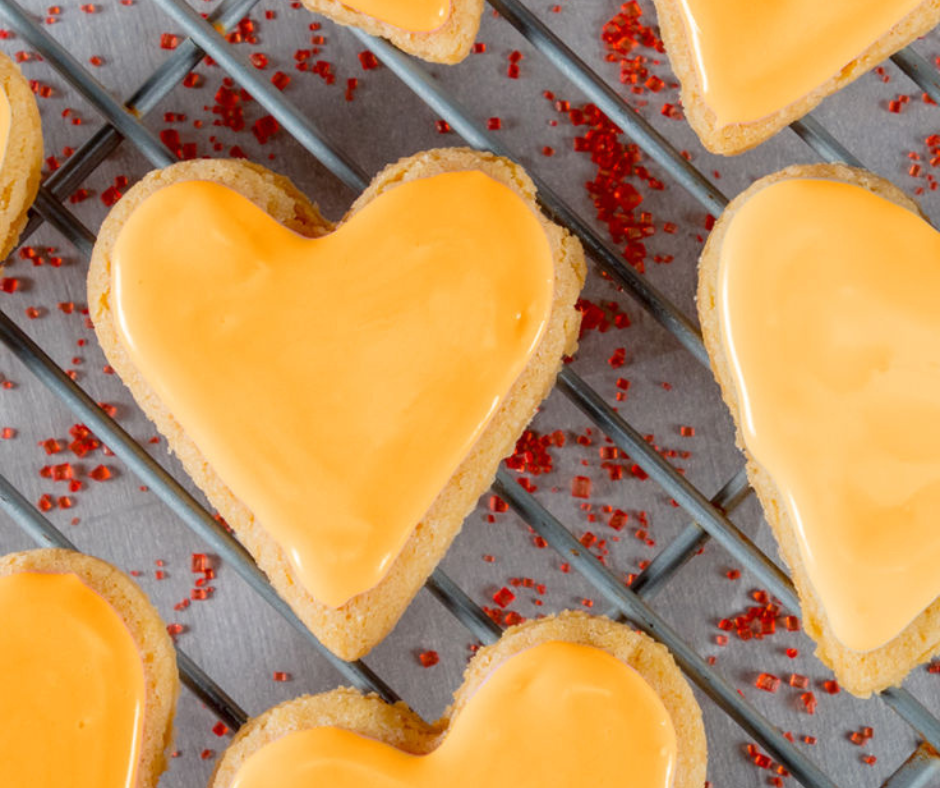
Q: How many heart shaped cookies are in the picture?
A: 7